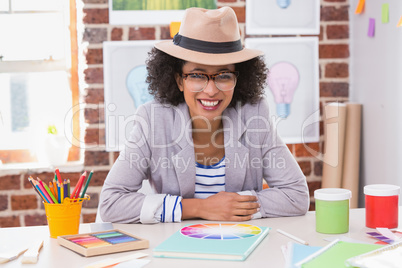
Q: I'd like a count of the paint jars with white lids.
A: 2